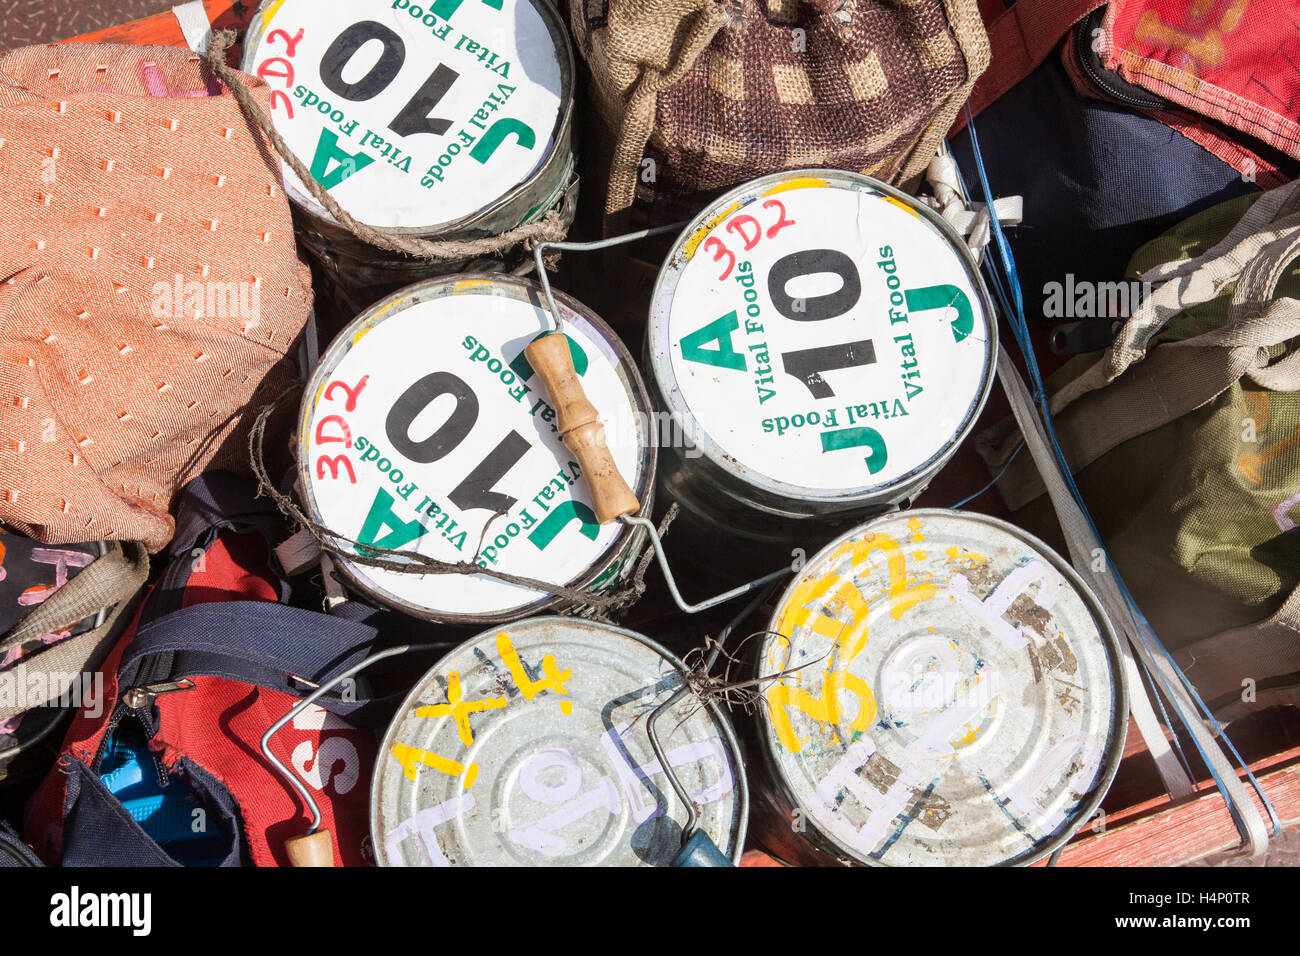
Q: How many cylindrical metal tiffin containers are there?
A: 5